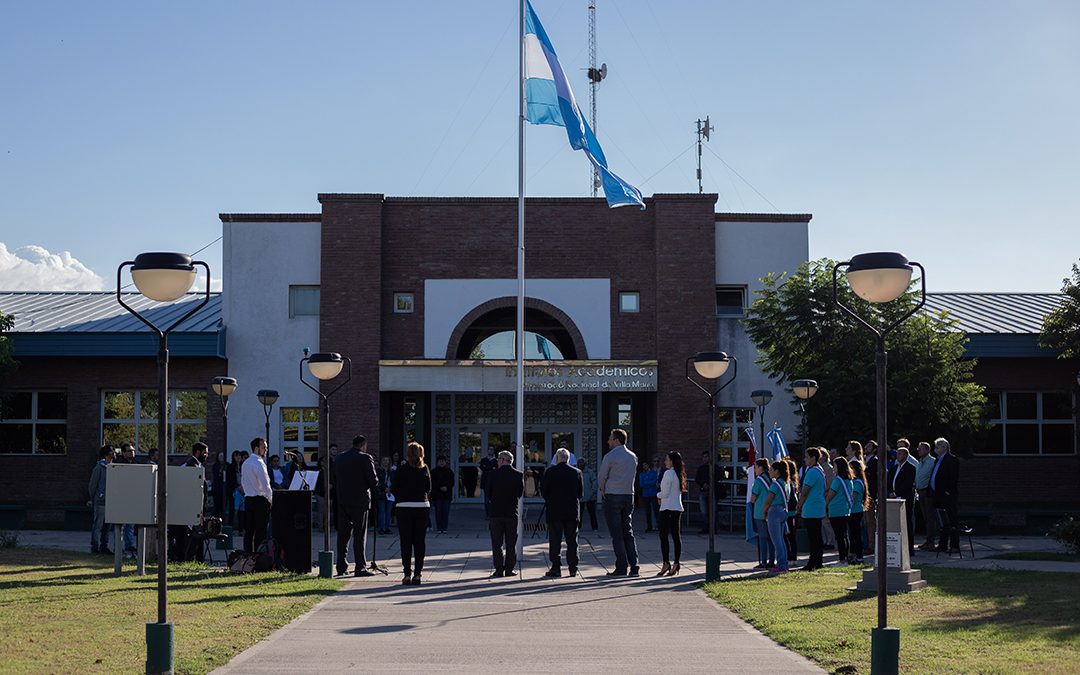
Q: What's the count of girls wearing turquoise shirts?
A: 5